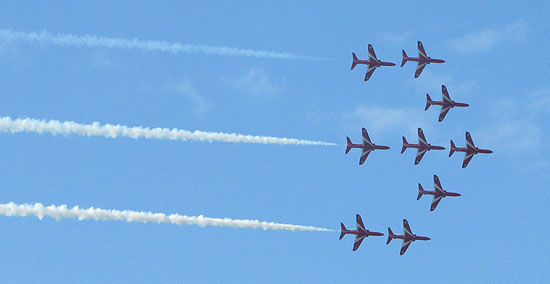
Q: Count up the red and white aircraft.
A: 9